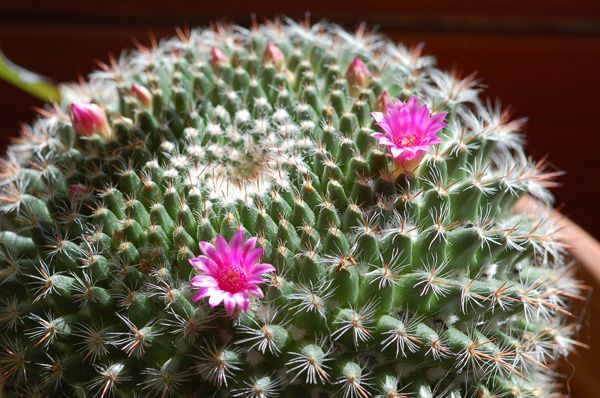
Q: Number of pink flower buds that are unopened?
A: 7